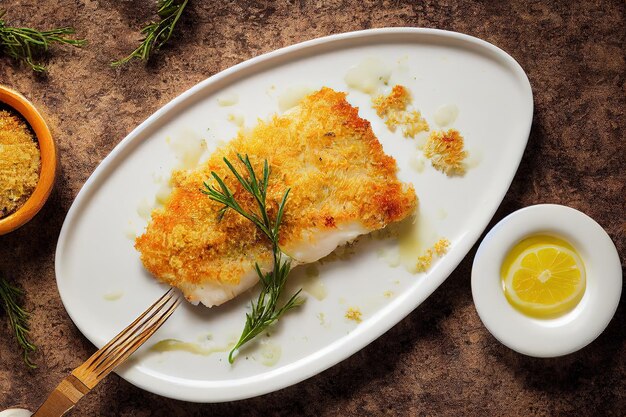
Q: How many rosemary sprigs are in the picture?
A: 4